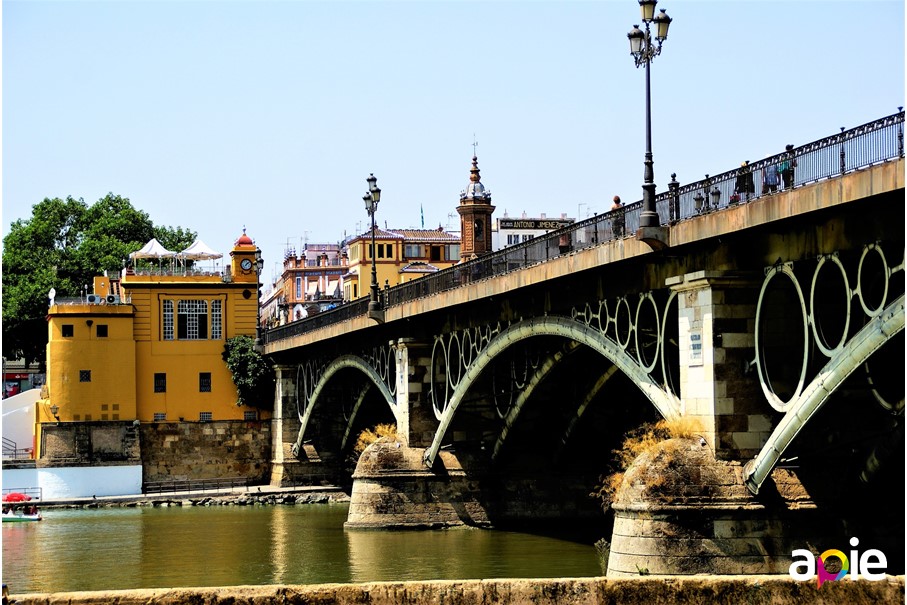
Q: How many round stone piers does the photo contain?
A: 2